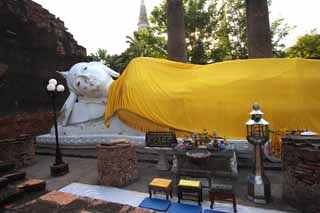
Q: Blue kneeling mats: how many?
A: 3